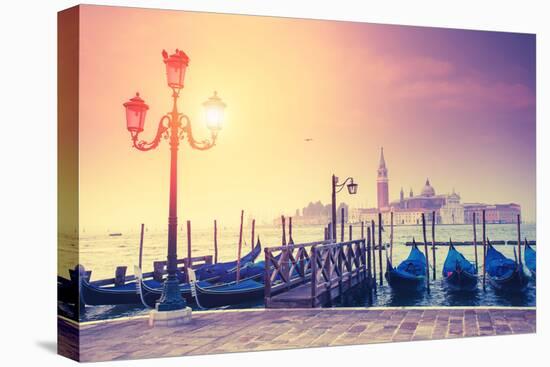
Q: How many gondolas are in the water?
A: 7